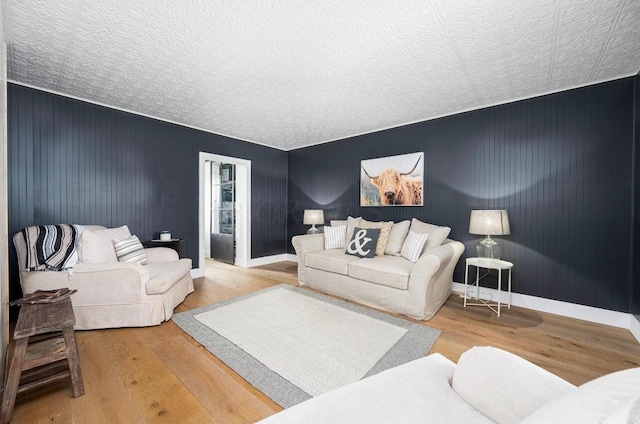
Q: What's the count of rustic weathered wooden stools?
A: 1